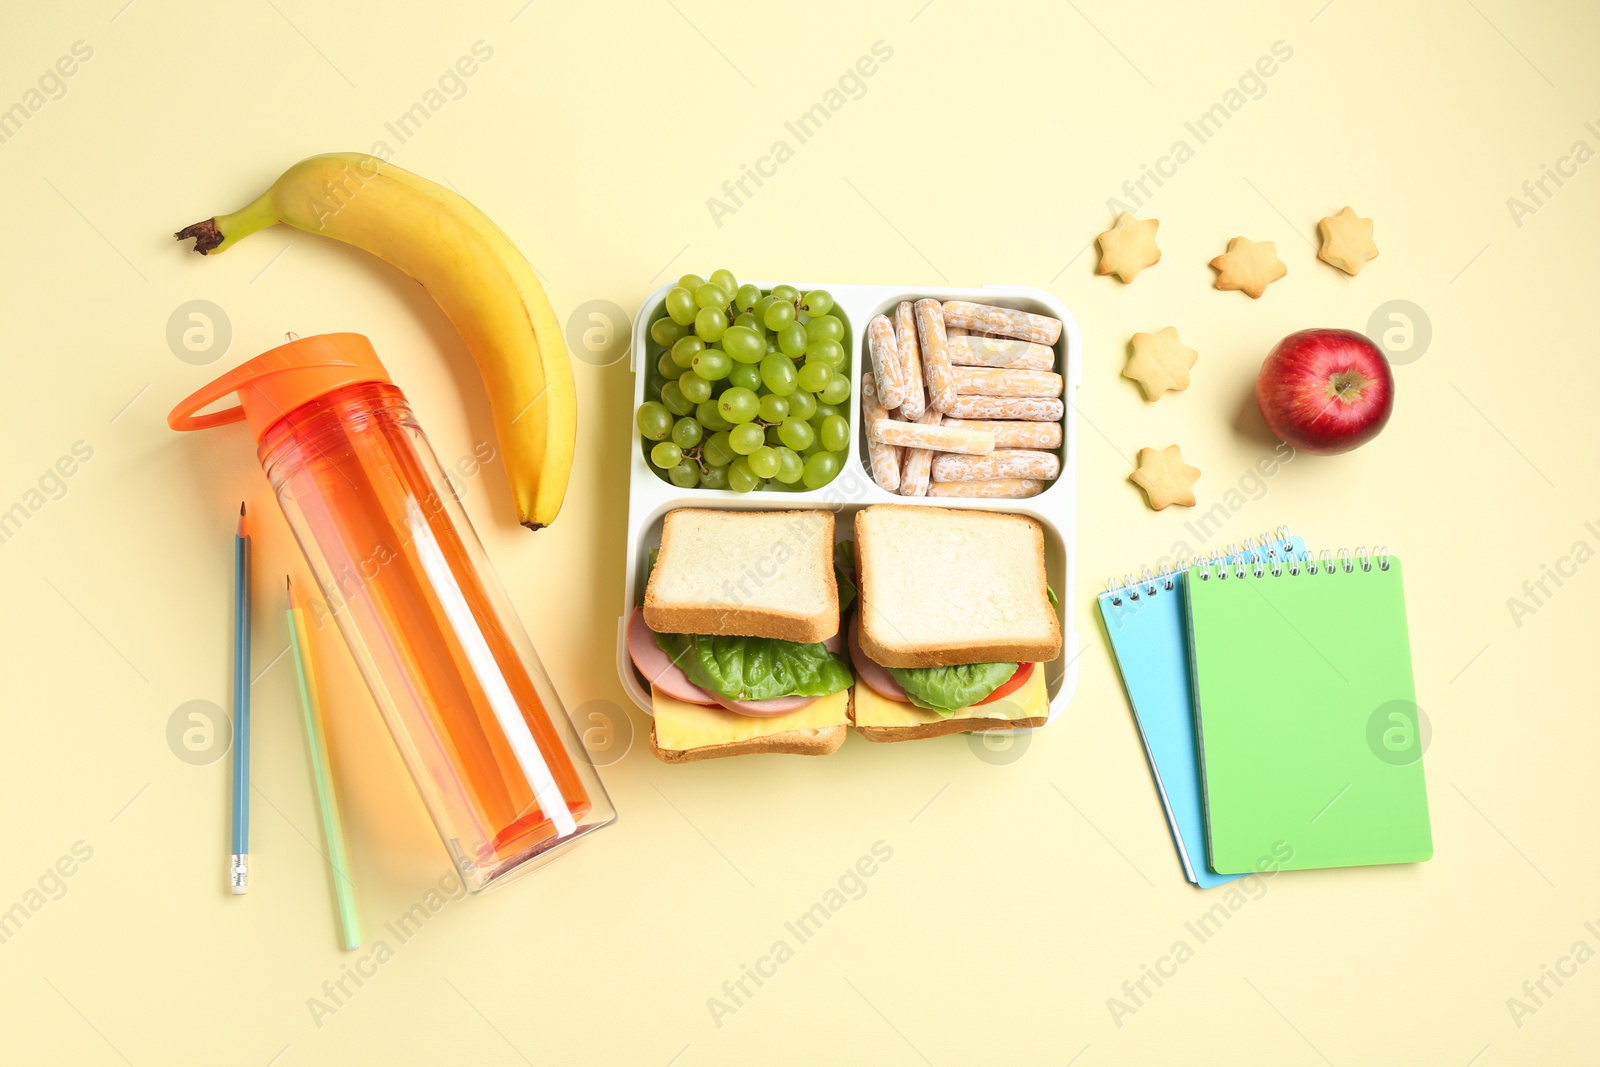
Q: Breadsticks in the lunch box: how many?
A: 13